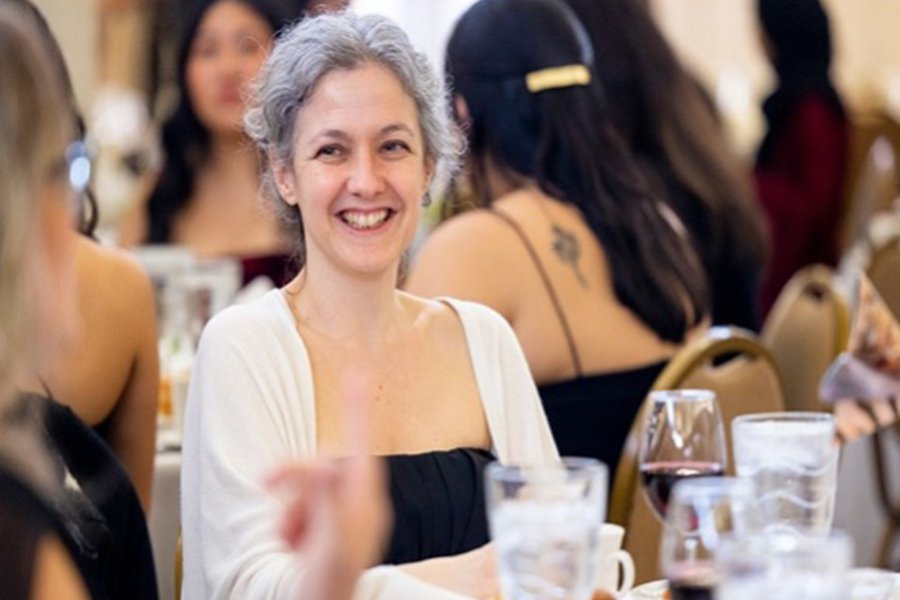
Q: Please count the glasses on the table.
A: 5